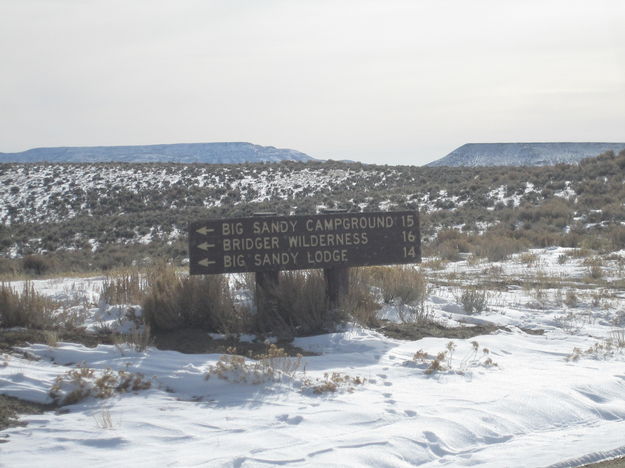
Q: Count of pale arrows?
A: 3